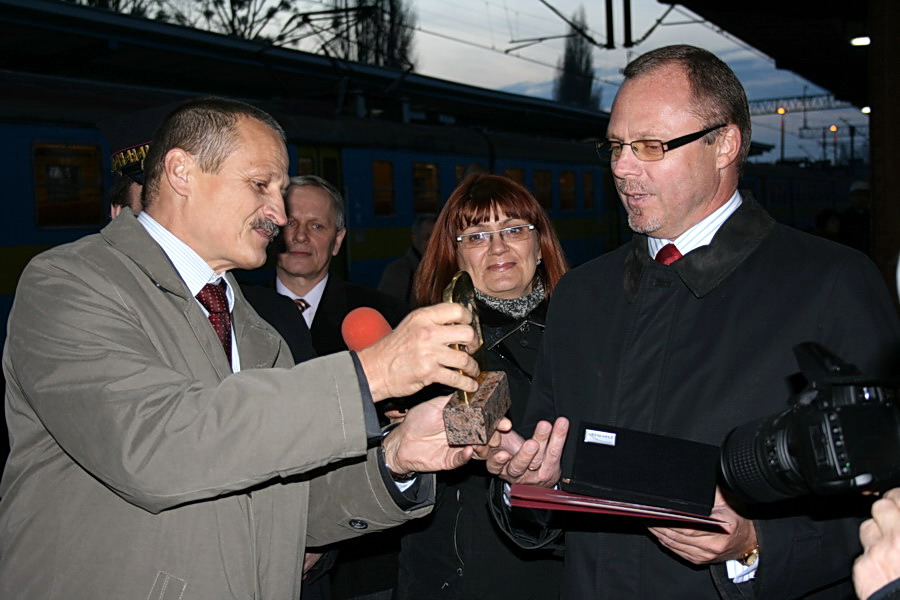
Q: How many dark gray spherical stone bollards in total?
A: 0